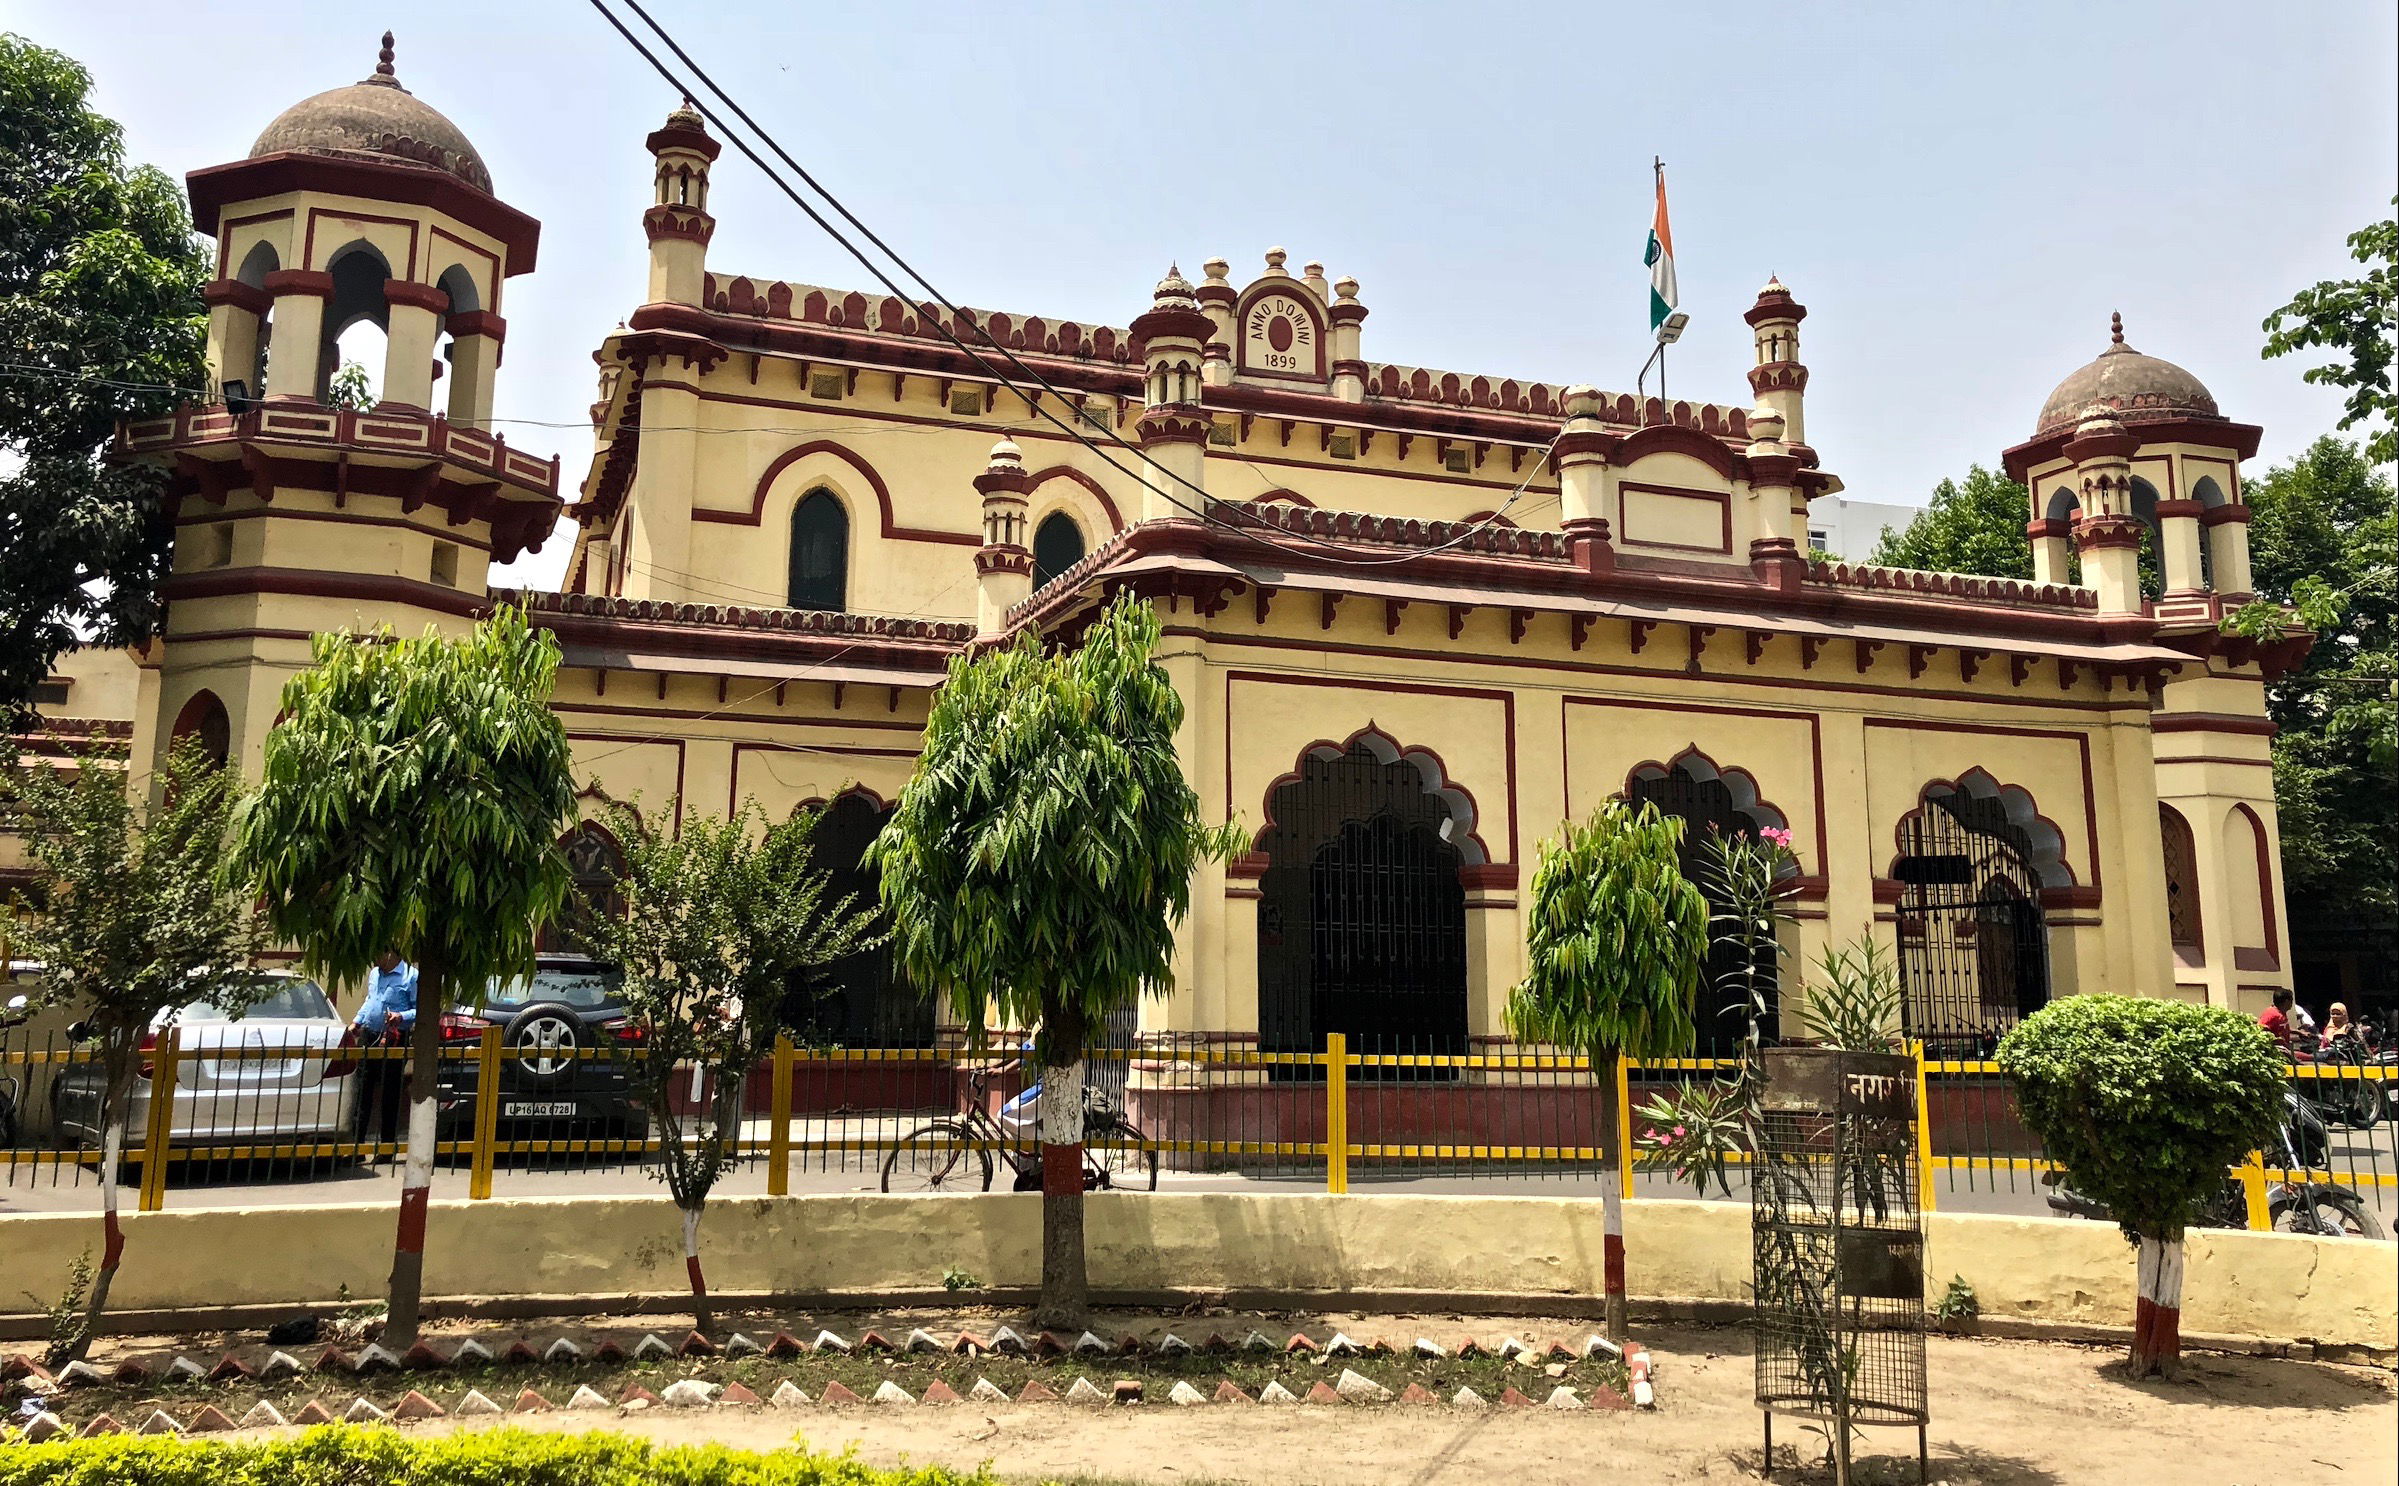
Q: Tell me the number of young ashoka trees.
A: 3